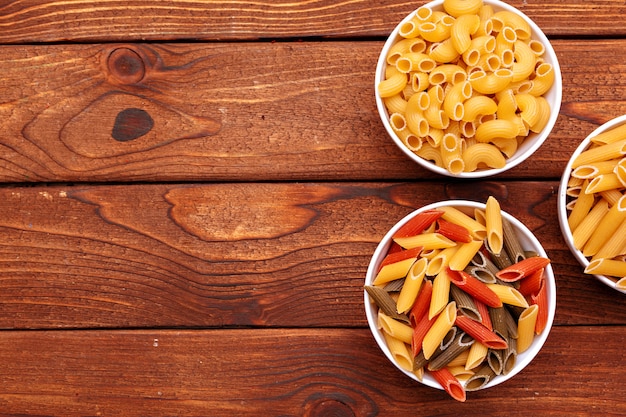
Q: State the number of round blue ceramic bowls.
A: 0